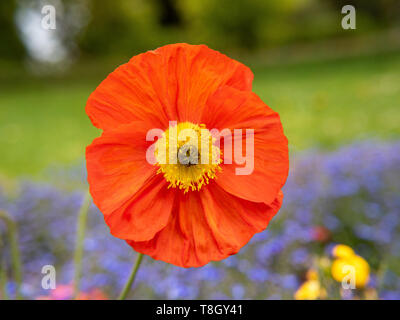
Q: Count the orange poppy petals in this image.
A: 4